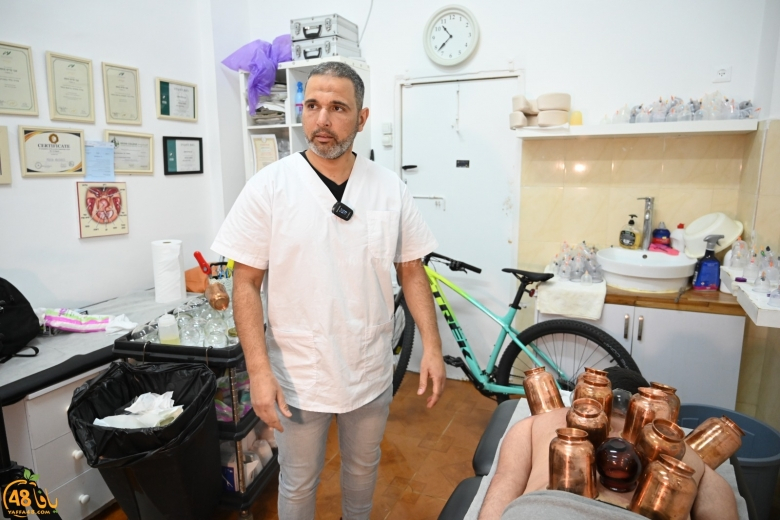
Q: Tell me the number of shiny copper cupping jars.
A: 10